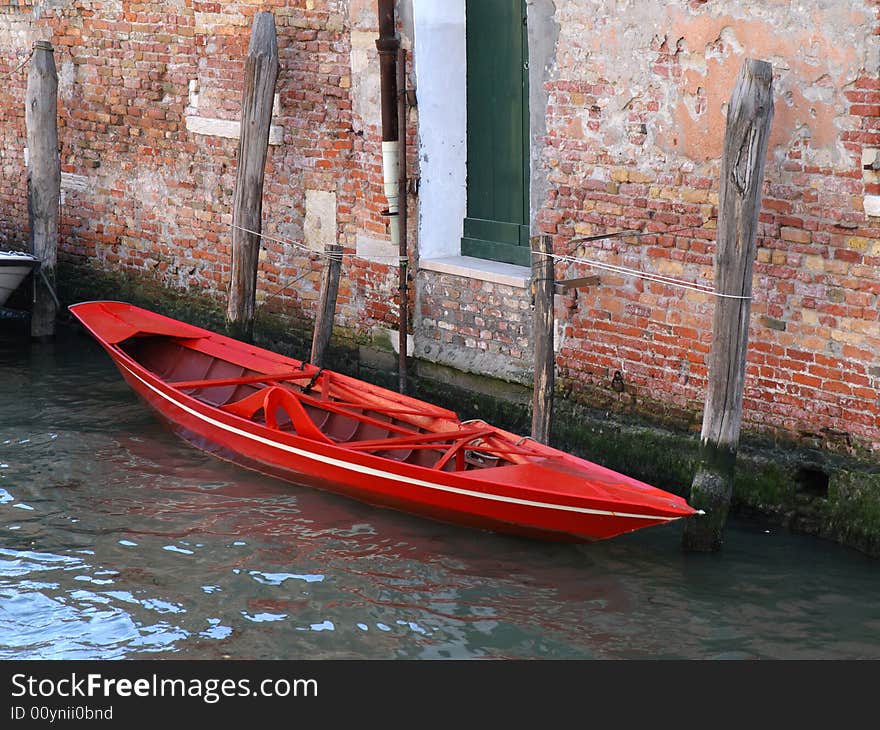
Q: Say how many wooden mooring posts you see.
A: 5